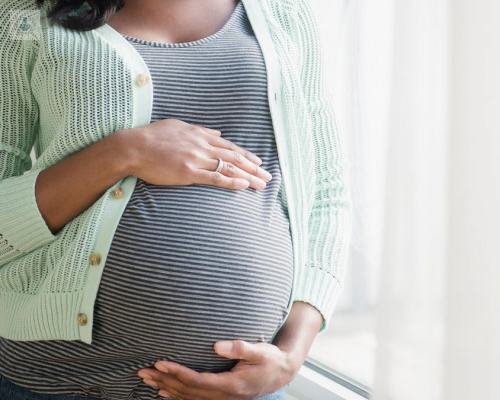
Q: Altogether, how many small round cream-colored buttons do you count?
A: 4